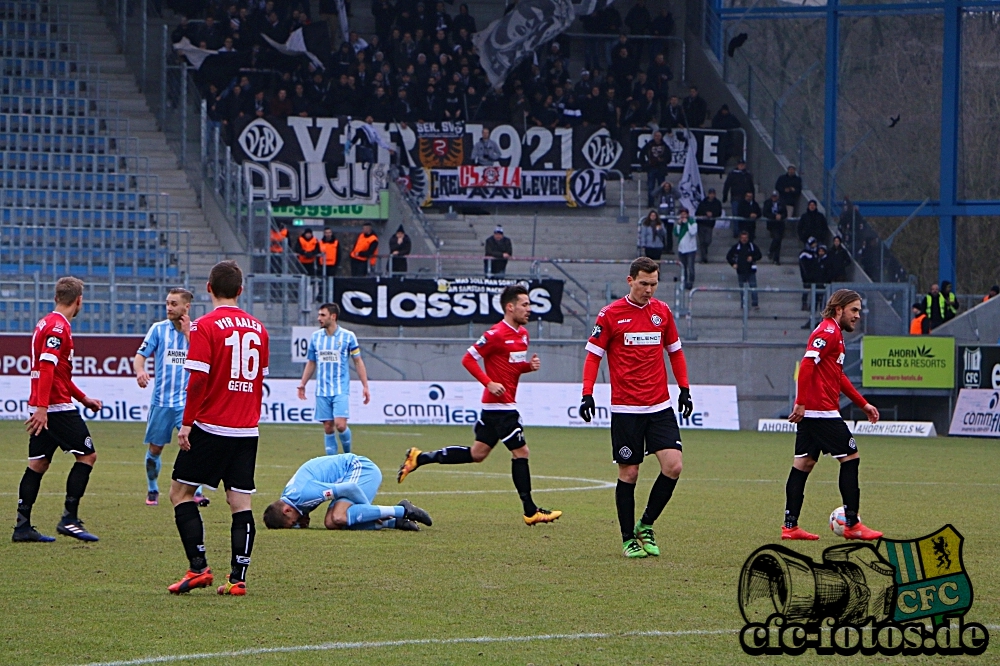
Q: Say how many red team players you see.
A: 5